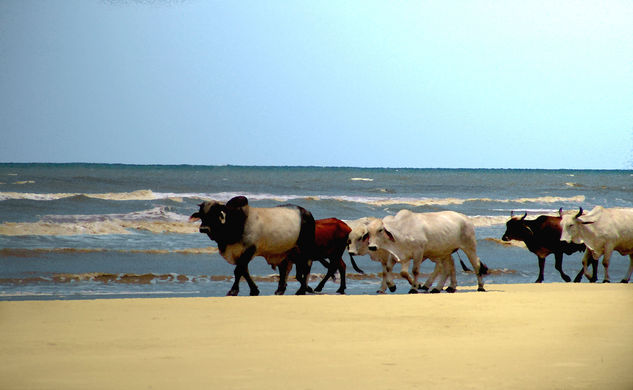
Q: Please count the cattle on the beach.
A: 6